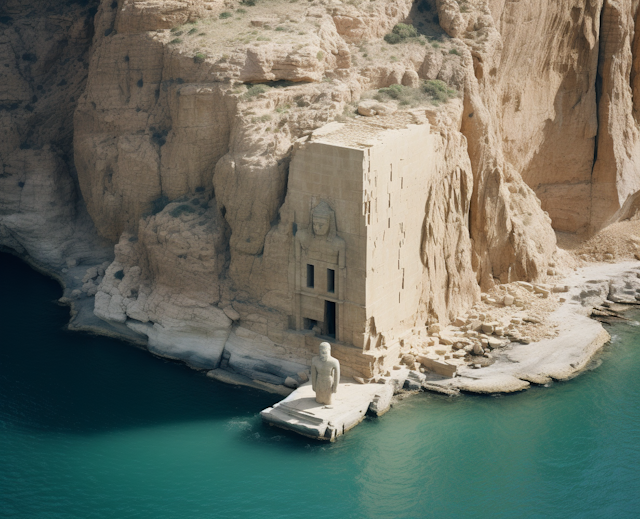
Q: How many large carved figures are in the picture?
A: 2